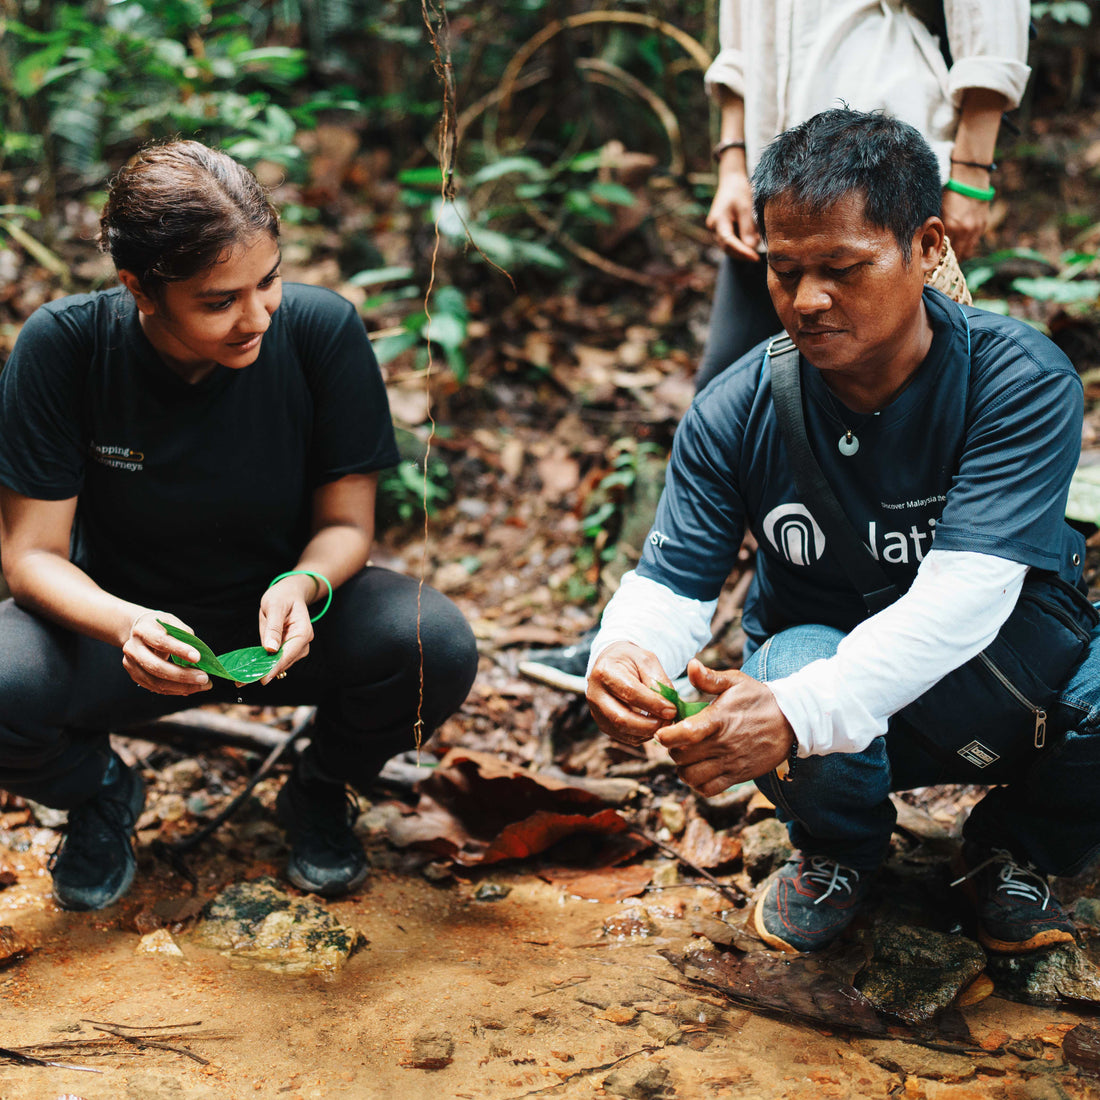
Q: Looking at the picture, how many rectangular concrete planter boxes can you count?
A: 0